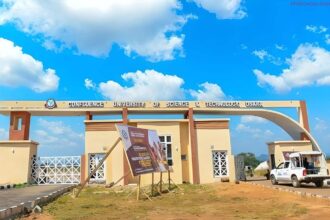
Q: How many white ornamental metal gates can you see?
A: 3